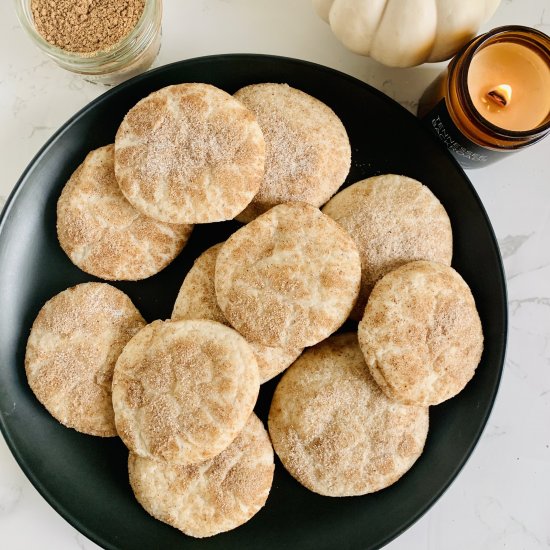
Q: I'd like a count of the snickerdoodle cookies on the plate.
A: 11